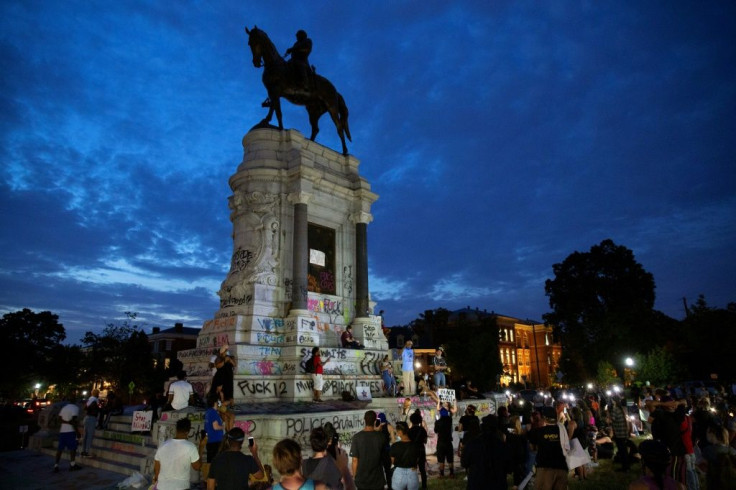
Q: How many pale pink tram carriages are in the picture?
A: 0